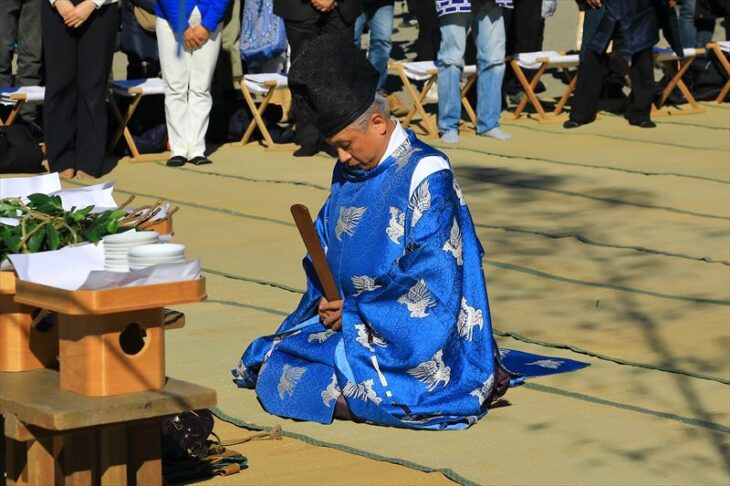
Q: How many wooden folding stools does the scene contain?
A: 7